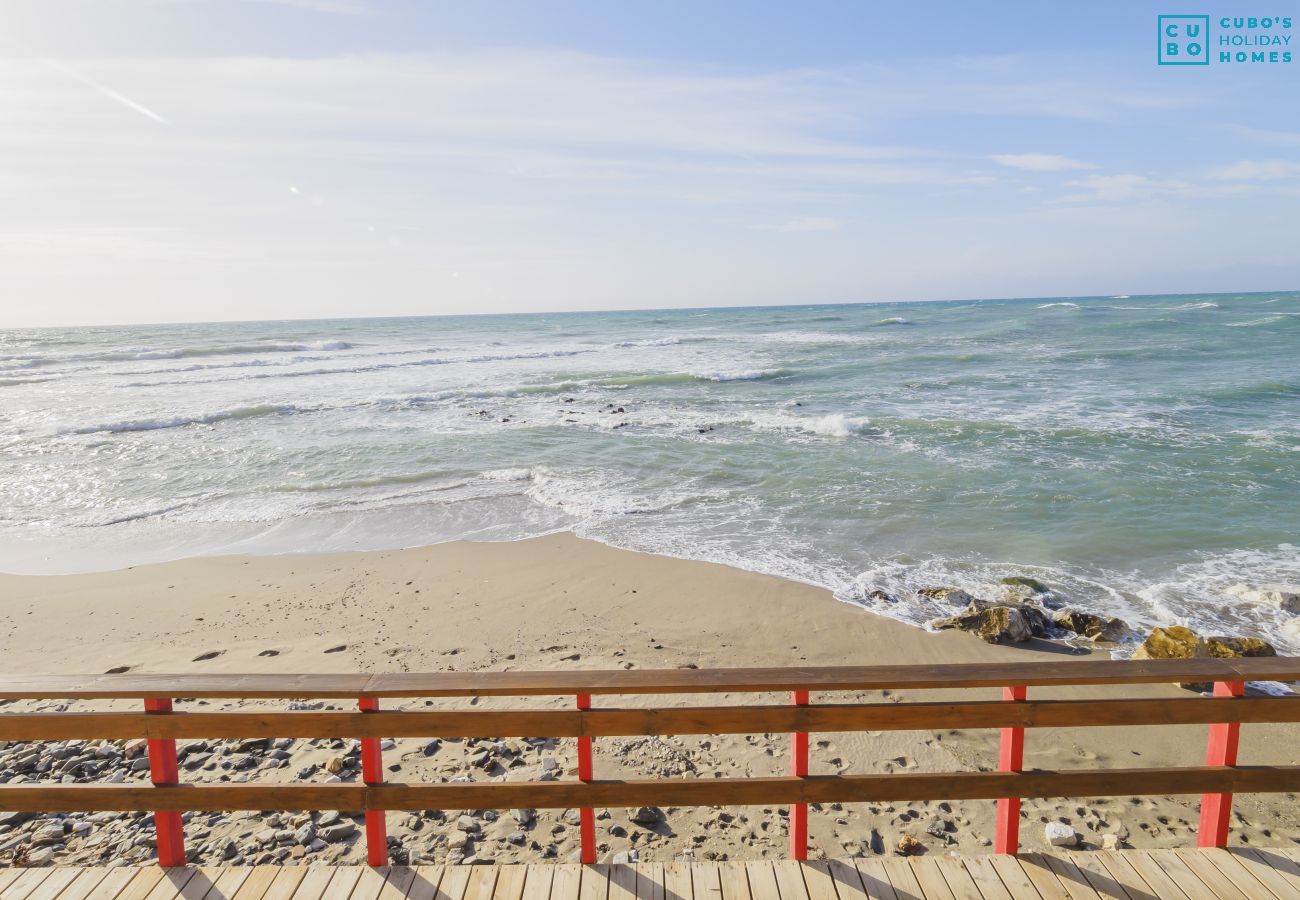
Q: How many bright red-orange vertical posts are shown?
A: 6